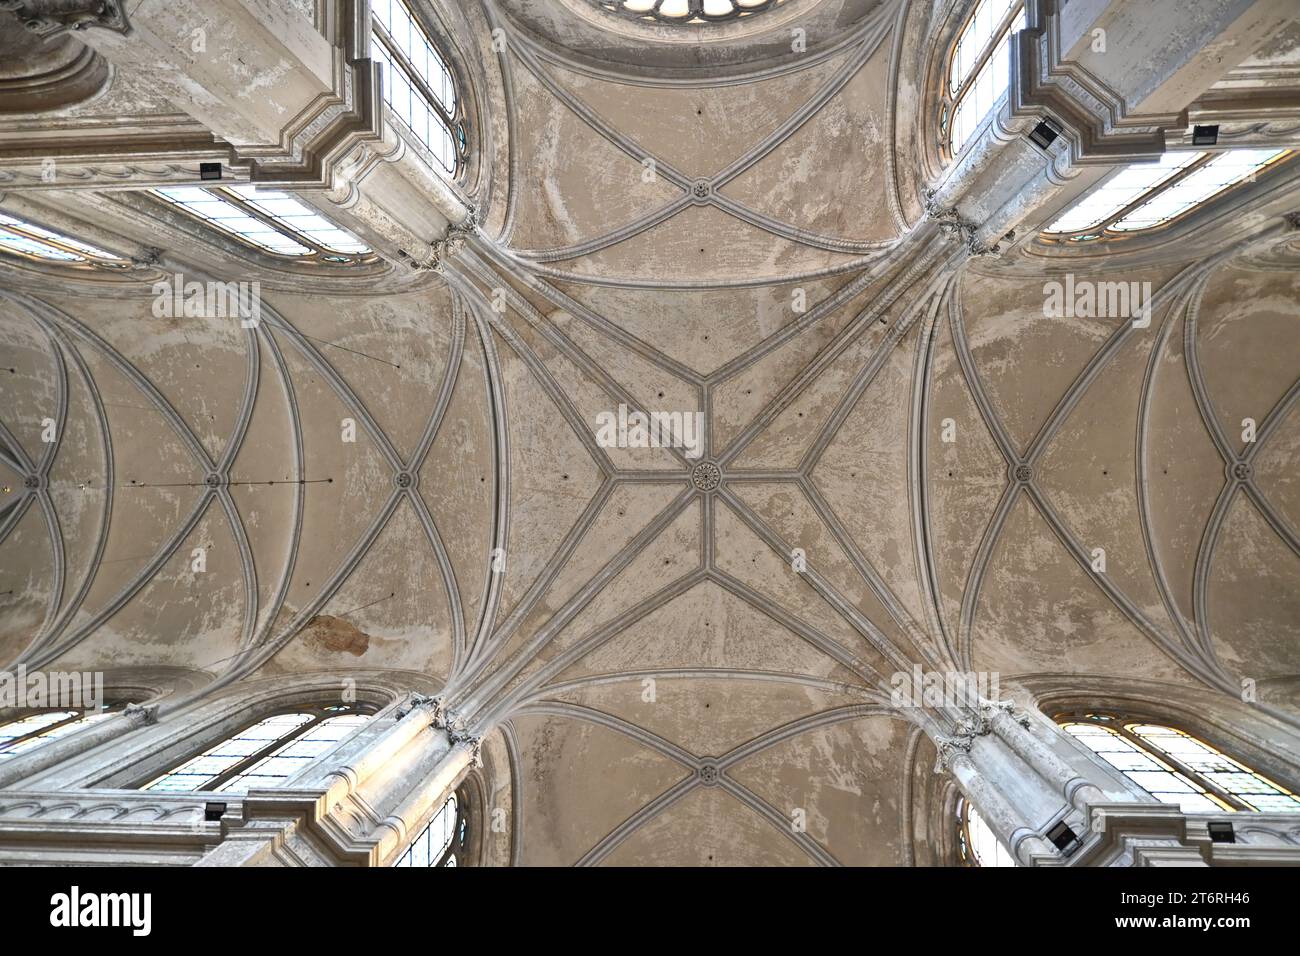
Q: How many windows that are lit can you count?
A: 11